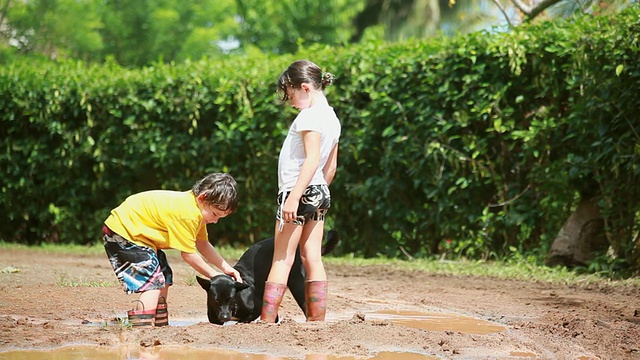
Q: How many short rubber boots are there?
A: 2